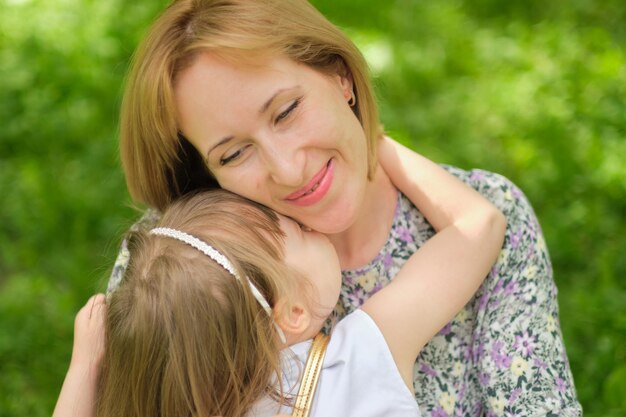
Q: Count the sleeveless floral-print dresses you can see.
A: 0